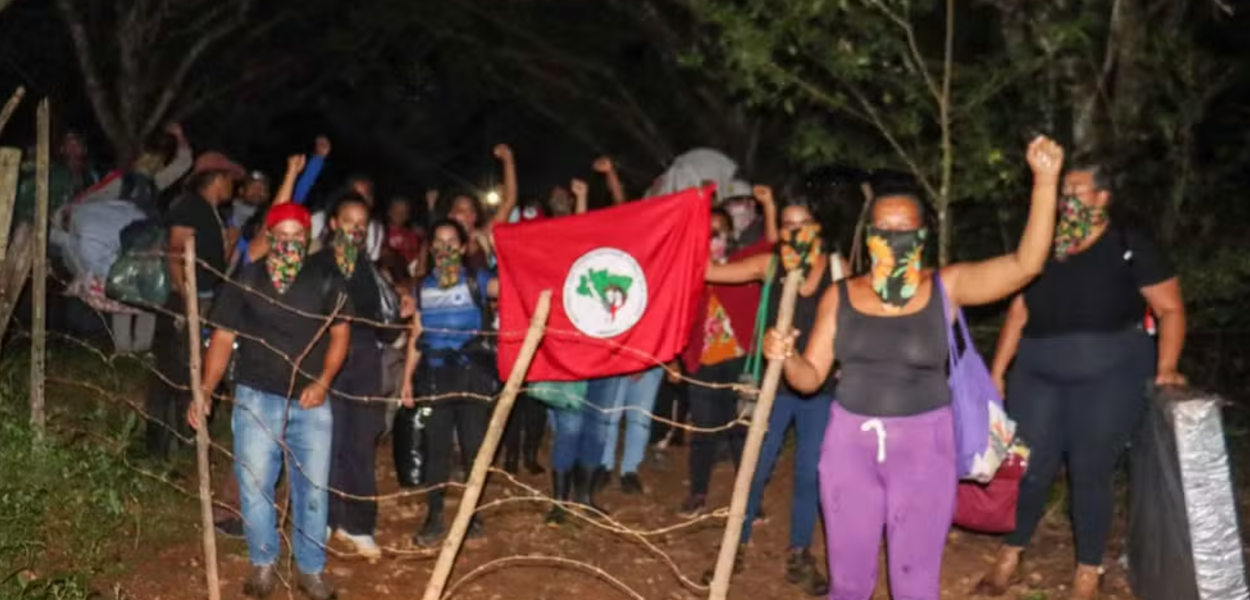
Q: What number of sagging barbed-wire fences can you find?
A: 1